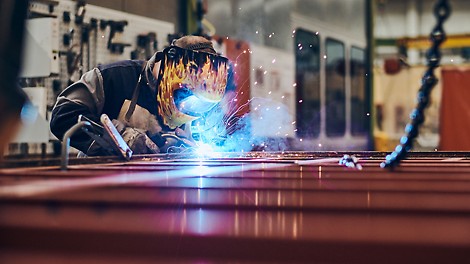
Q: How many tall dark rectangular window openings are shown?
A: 3